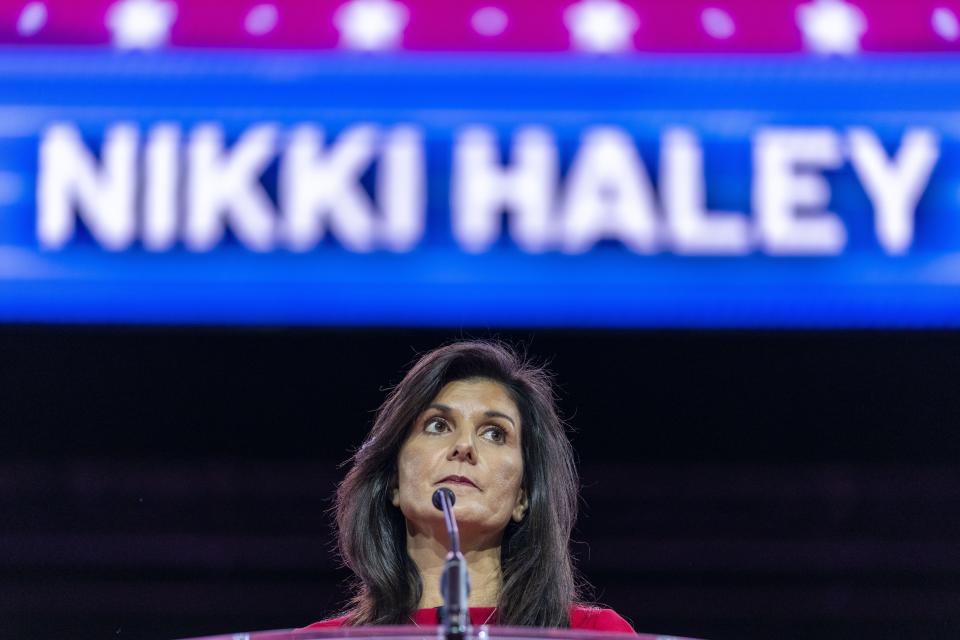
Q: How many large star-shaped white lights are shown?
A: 4